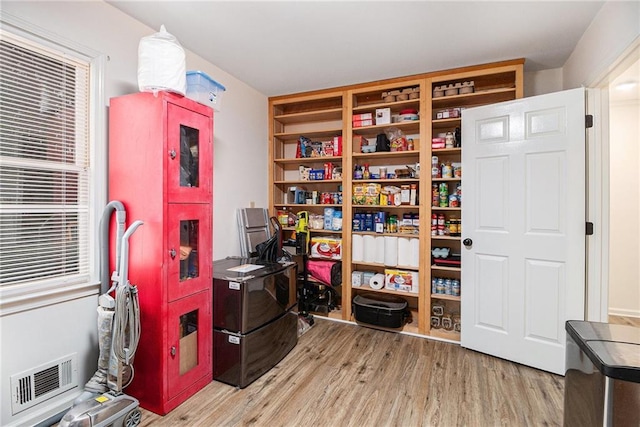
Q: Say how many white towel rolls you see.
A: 7